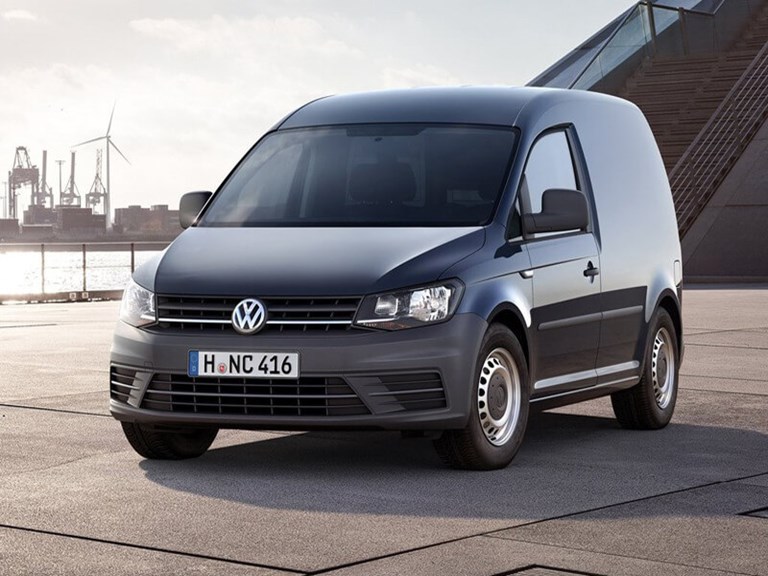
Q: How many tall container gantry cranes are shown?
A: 4